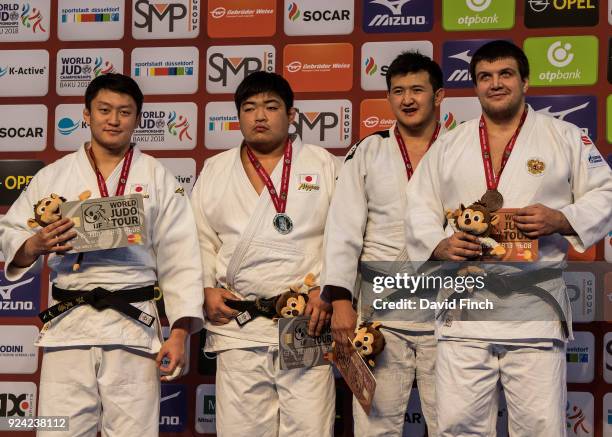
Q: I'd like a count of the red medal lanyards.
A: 4